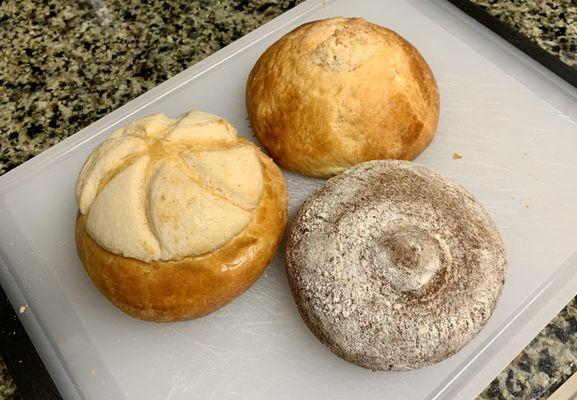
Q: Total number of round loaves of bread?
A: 3